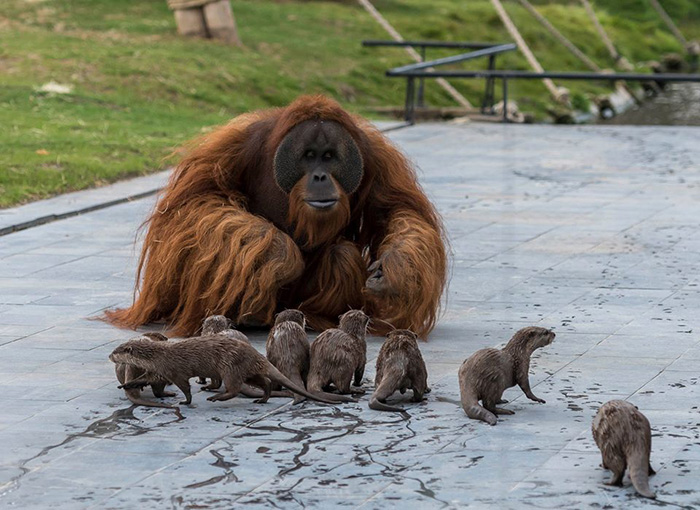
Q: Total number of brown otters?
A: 8